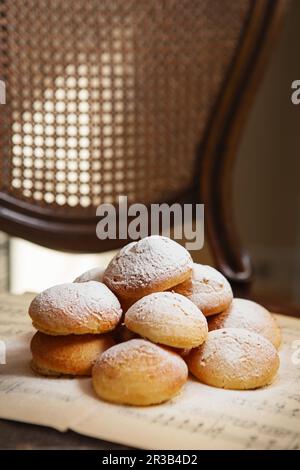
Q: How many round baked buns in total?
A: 9